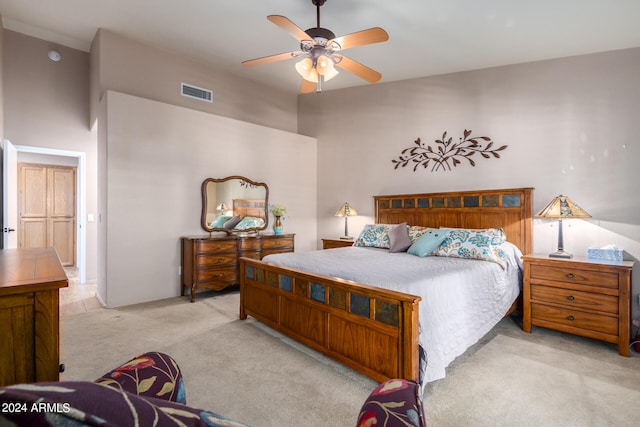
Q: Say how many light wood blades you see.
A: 5